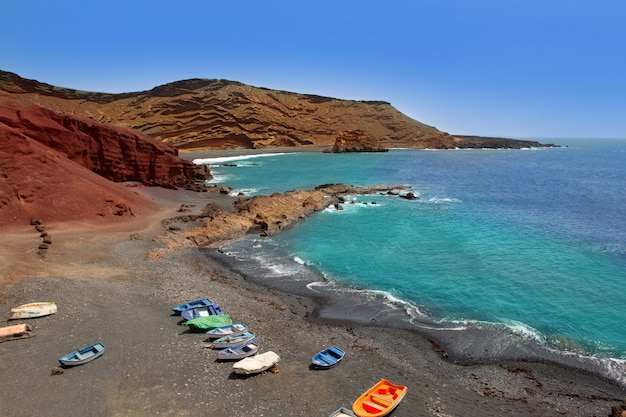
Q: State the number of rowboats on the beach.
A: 13